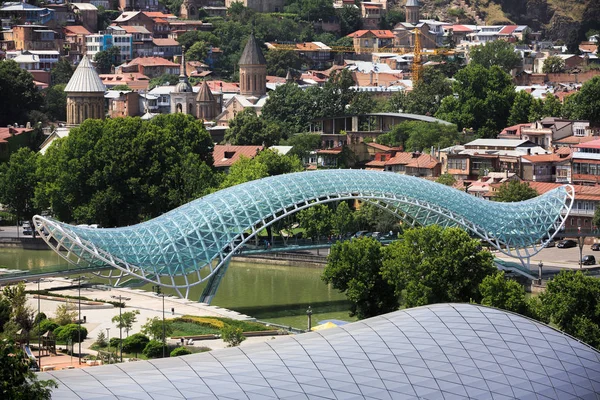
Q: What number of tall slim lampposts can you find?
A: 4